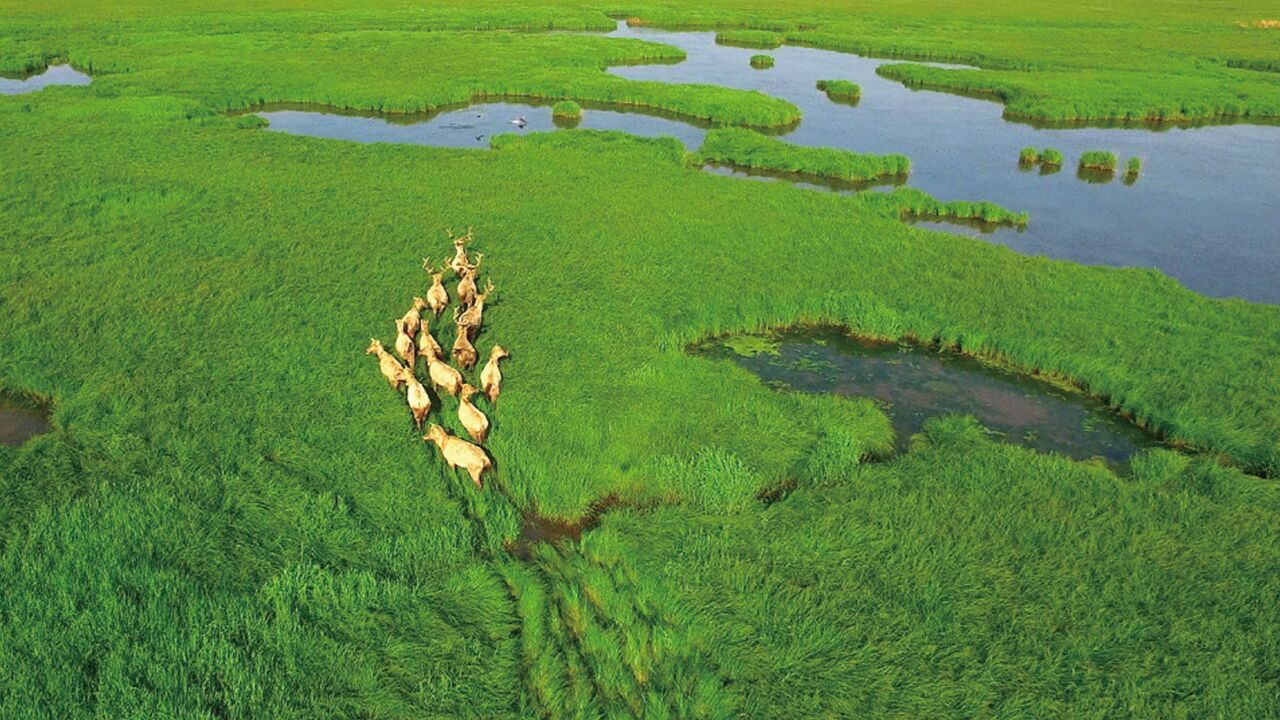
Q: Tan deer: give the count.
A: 14